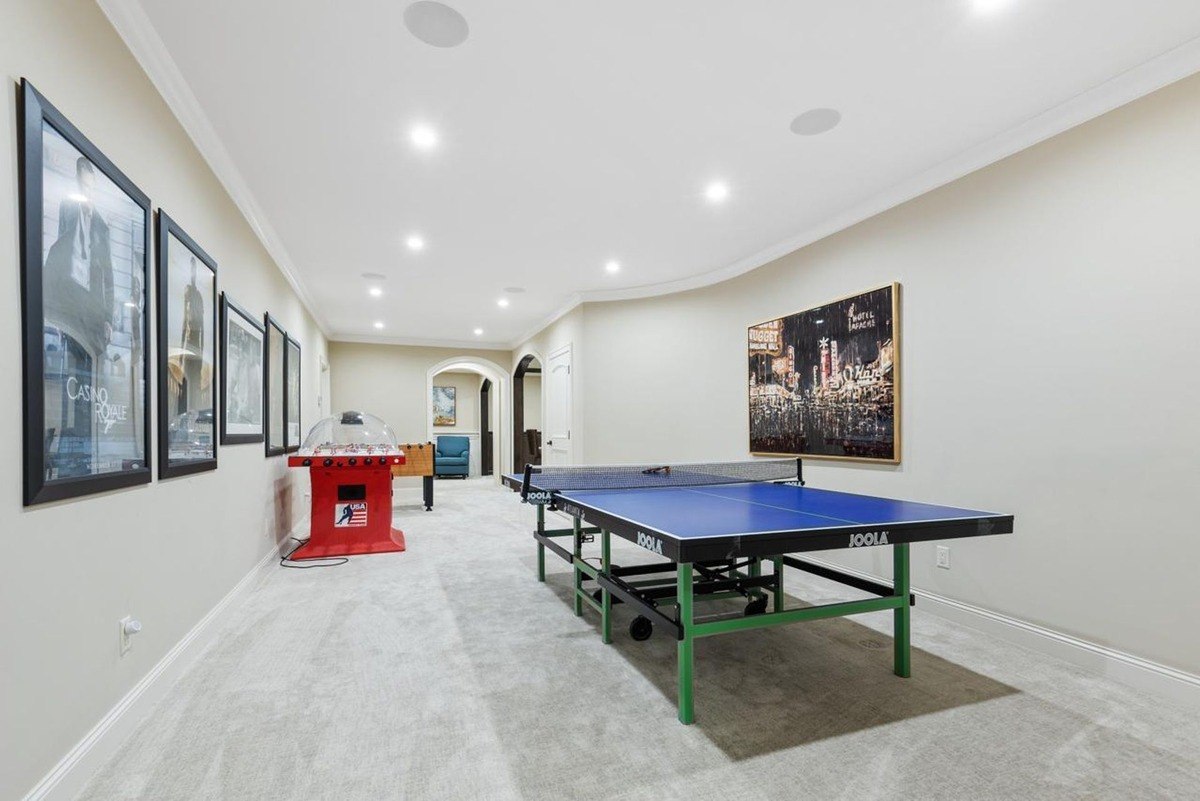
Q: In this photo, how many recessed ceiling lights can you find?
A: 9